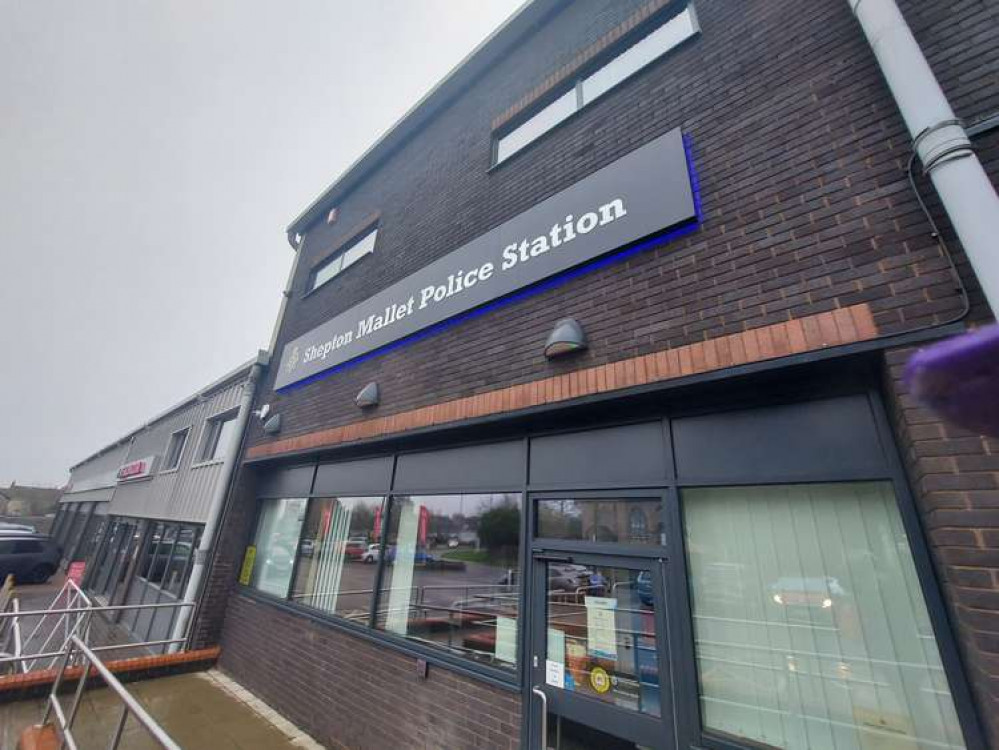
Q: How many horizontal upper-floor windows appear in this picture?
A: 2